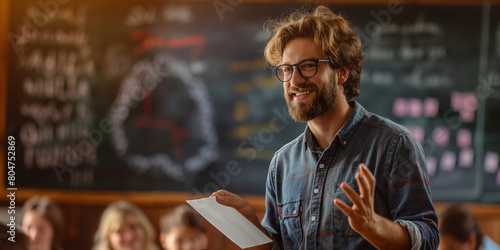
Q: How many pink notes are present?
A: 14